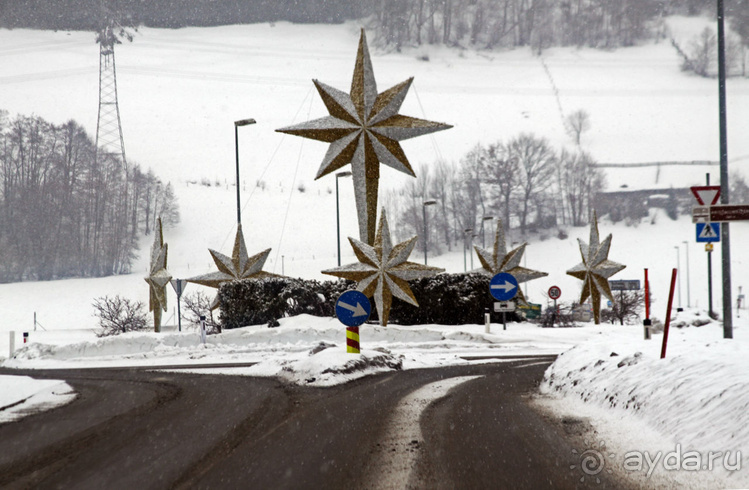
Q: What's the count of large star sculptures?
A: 6